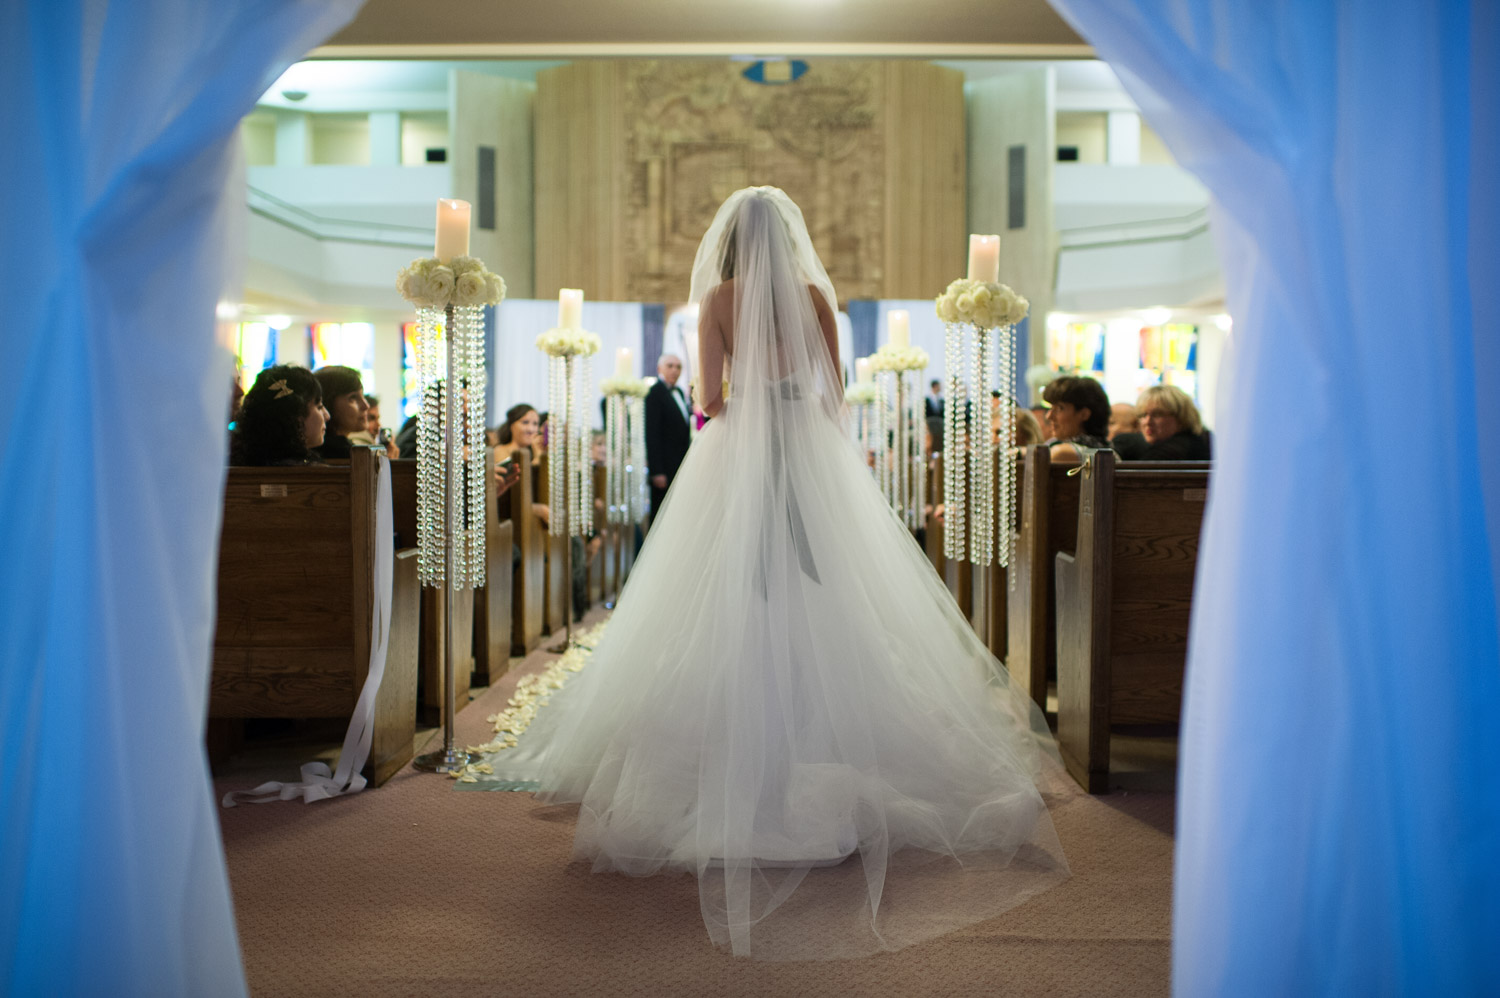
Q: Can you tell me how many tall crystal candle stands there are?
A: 6